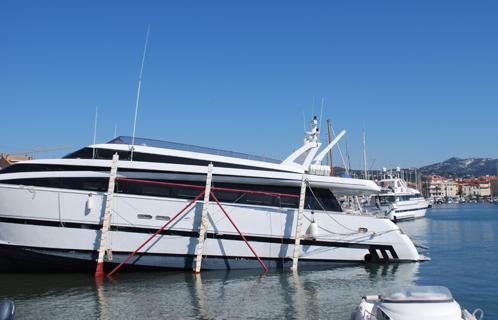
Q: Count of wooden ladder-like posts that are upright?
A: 3